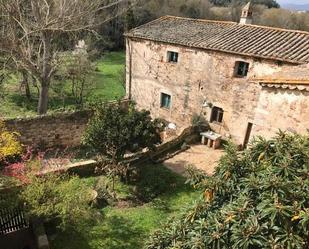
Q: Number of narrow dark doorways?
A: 1